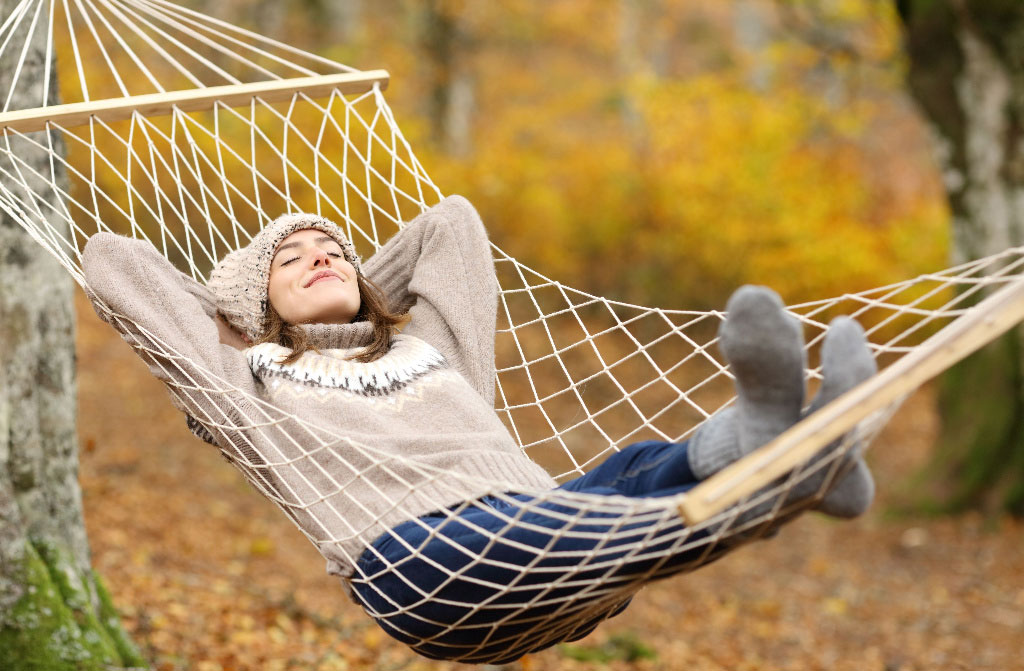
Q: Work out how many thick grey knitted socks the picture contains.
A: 2